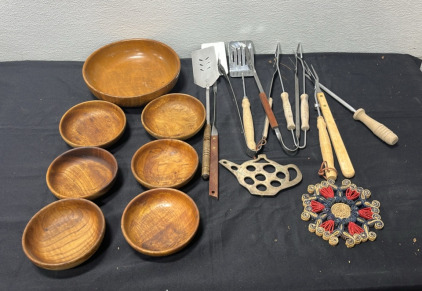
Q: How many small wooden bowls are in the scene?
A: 6